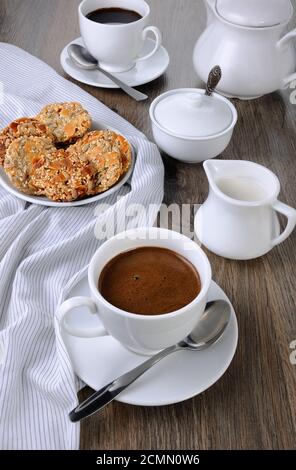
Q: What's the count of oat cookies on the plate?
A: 6